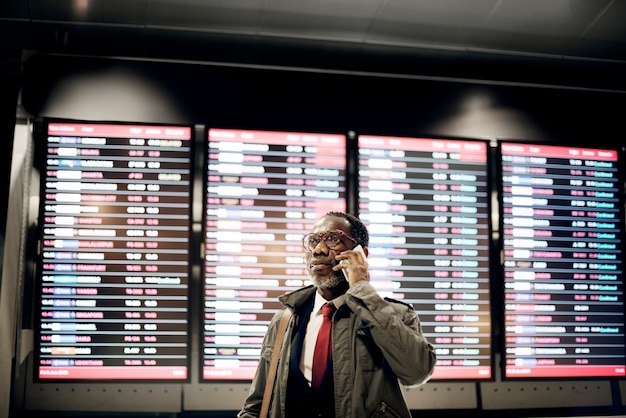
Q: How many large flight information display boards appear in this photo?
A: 4